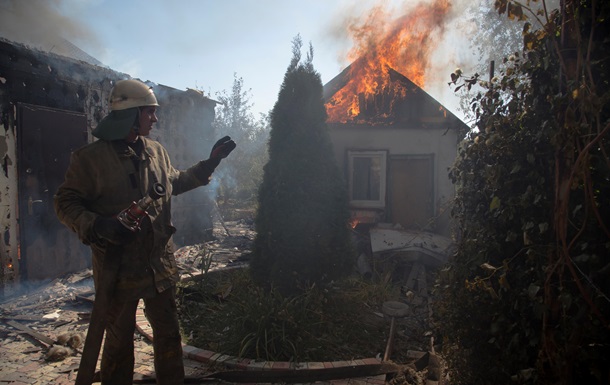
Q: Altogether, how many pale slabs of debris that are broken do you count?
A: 1